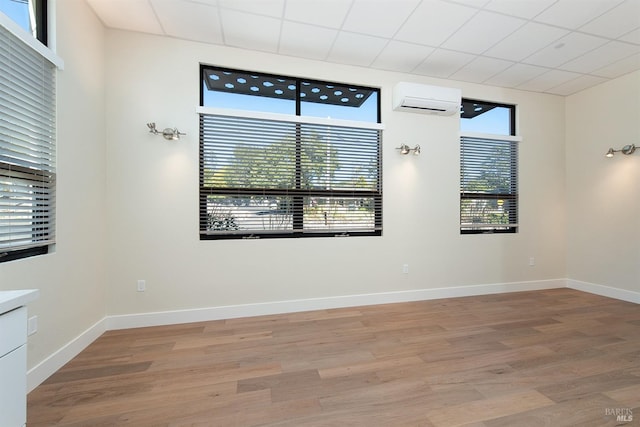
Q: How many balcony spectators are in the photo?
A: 0